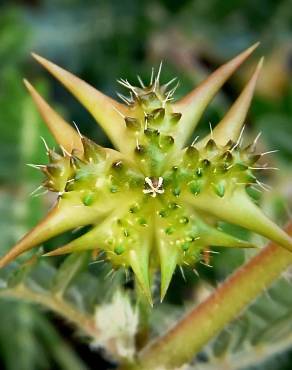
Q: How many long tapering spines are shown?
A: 10